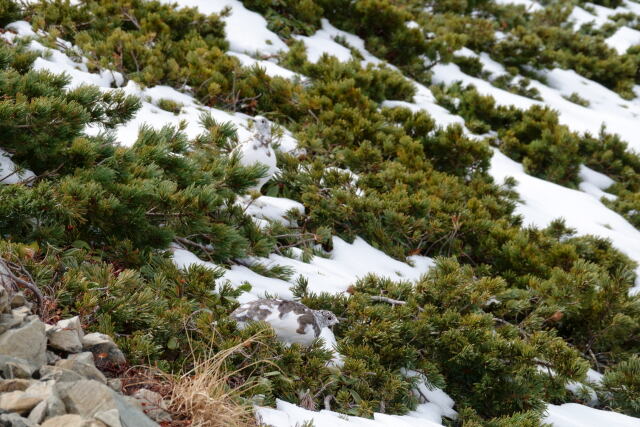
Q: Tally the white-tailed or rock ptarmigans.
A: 2